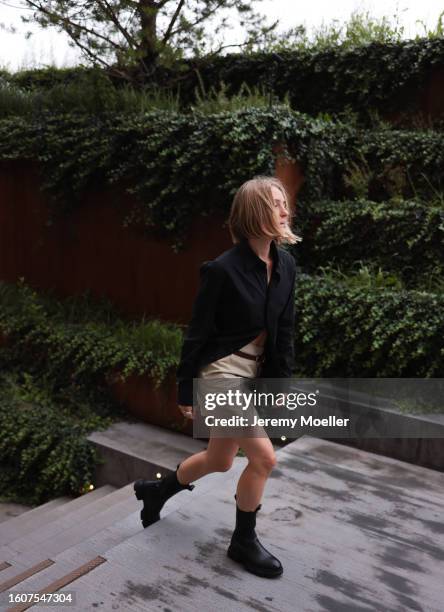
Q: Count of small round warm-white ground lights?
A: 3